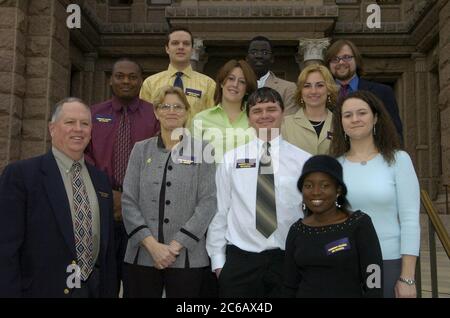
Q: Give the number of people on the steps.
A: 11